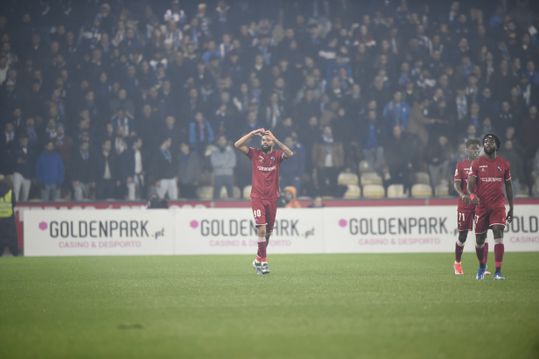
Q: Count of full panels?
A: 3